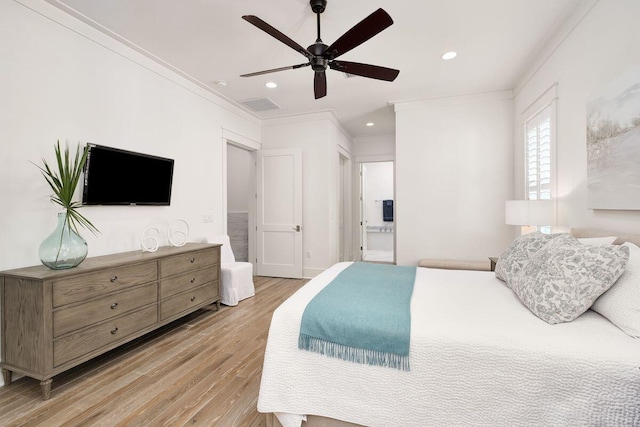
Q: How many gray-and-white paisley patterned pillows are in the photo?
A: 2